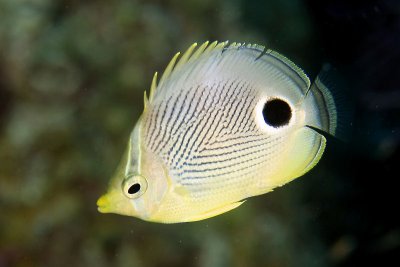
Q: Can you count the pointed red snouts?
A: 0